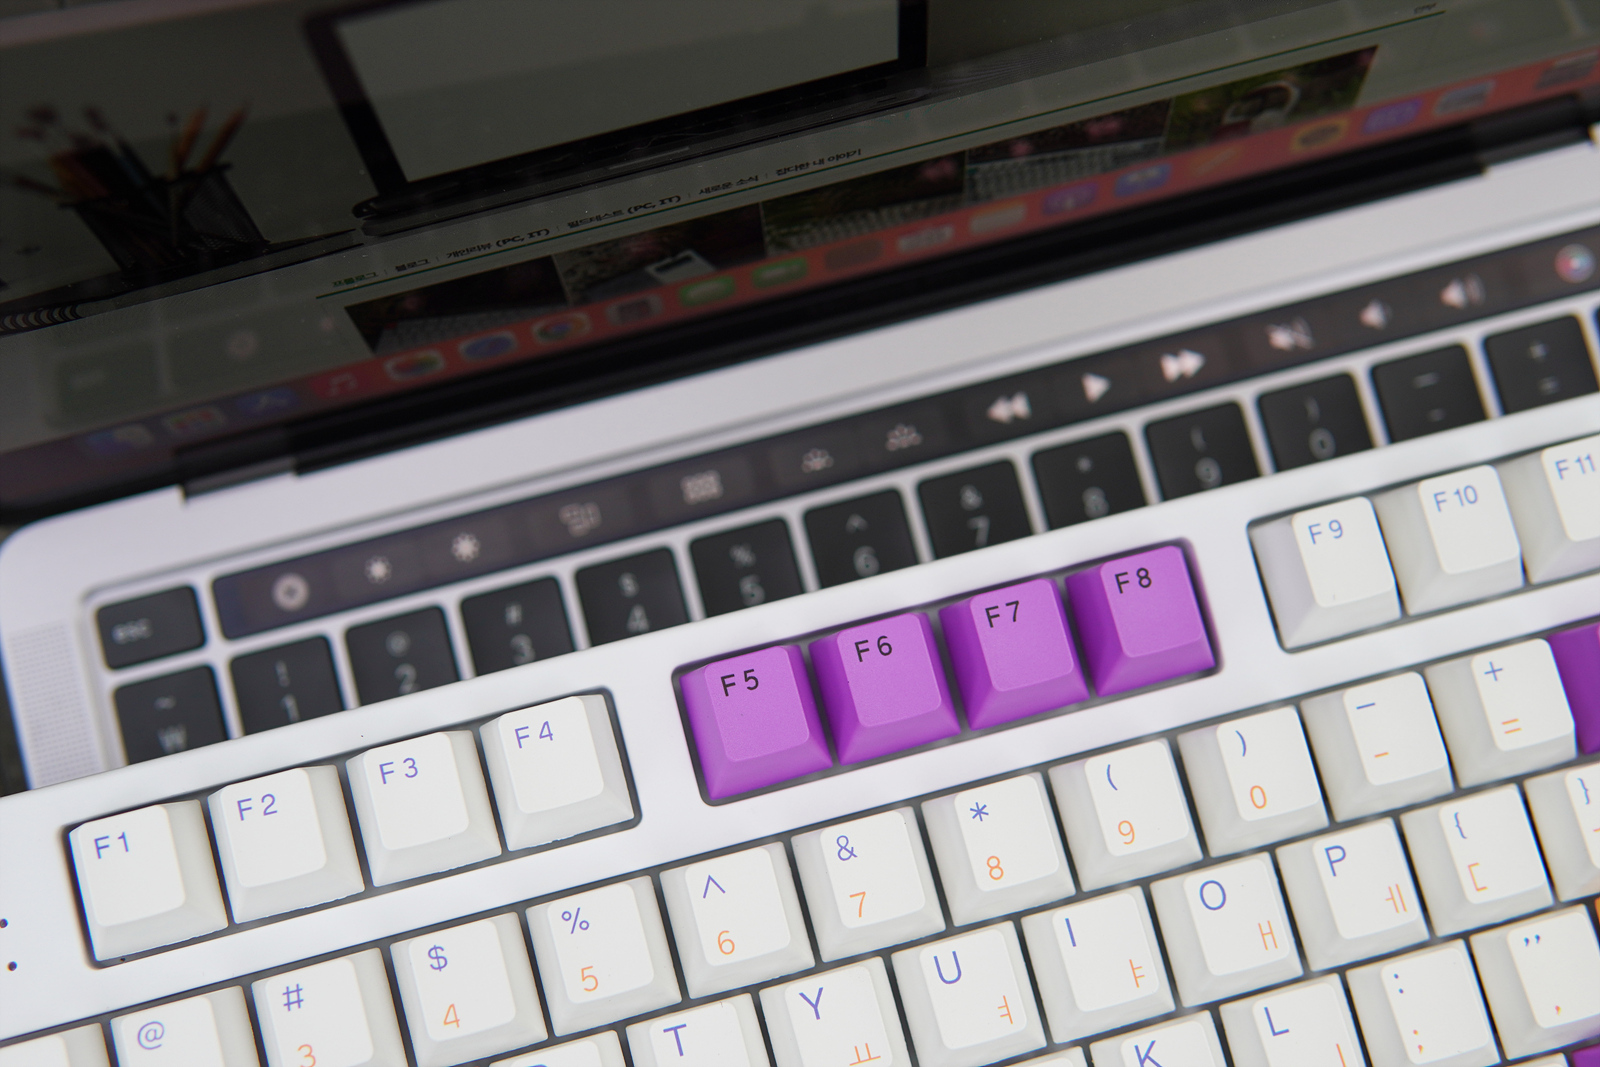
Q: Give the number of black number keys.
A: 10